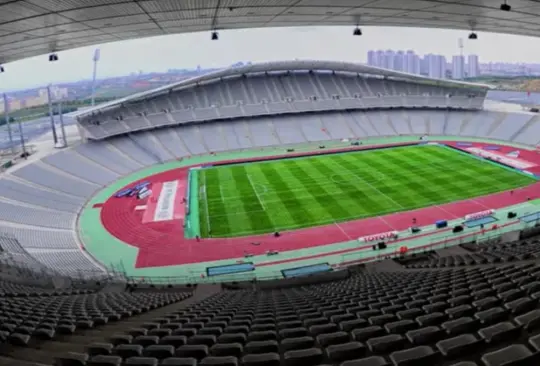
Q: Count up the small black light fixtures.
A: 6